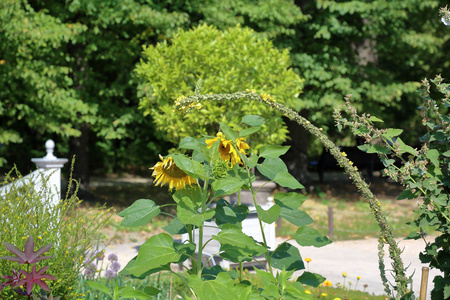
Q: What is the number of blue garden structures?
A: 0